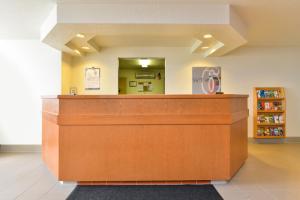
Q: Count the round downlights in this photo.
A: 4